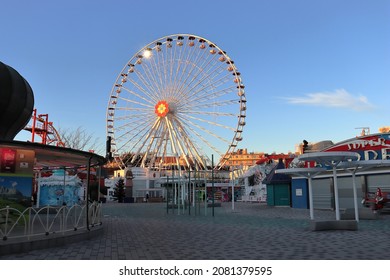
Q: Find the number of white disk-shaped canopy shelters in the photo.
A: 3